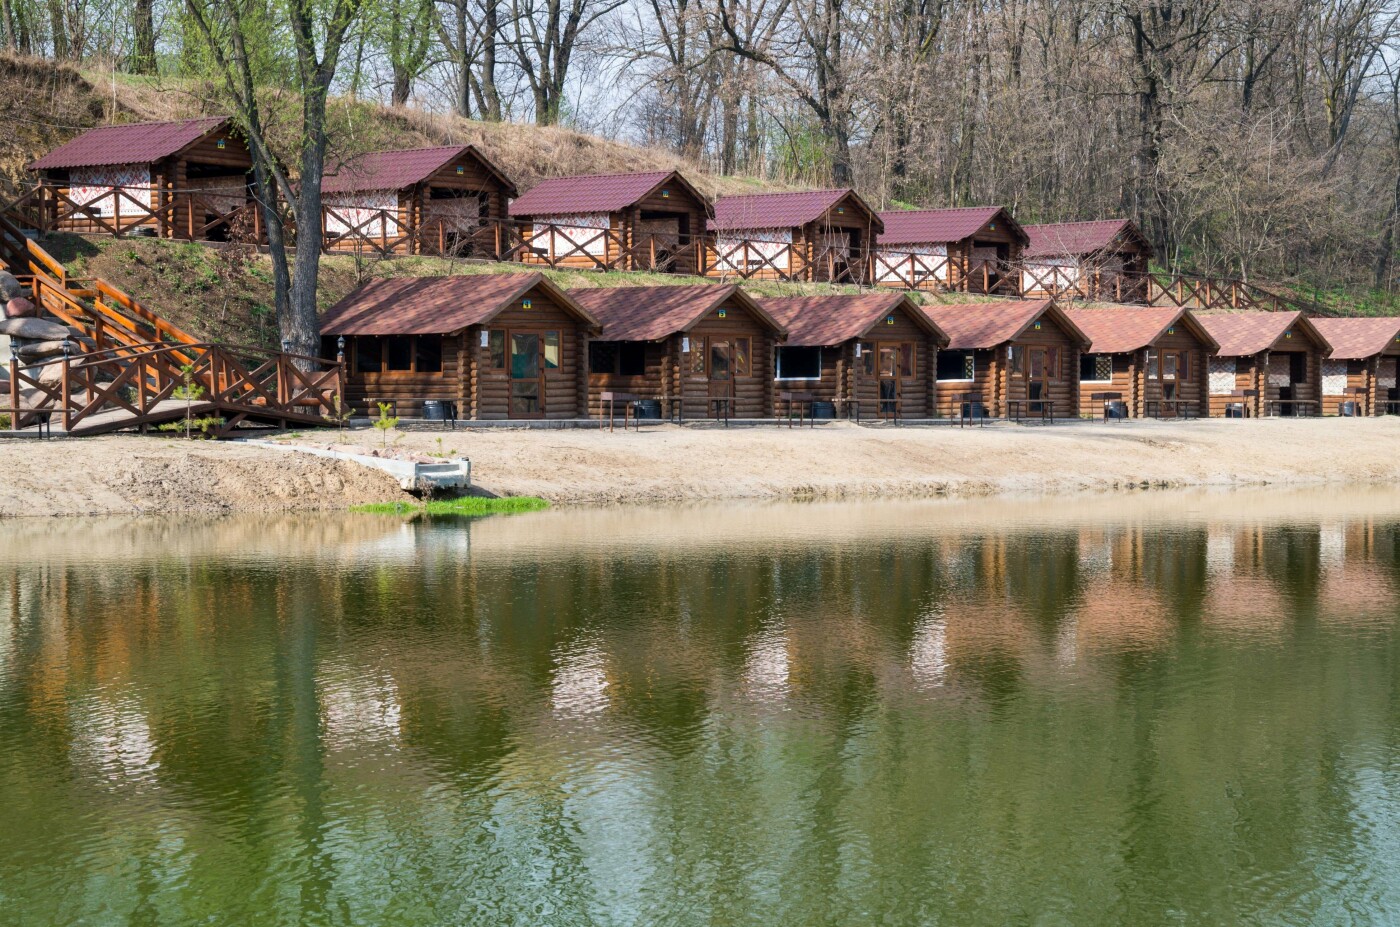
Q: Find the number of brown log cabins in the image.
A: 13